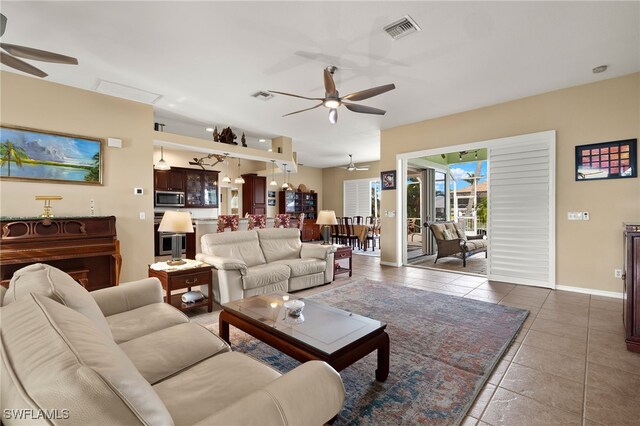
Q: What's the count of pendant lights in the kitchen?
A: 6